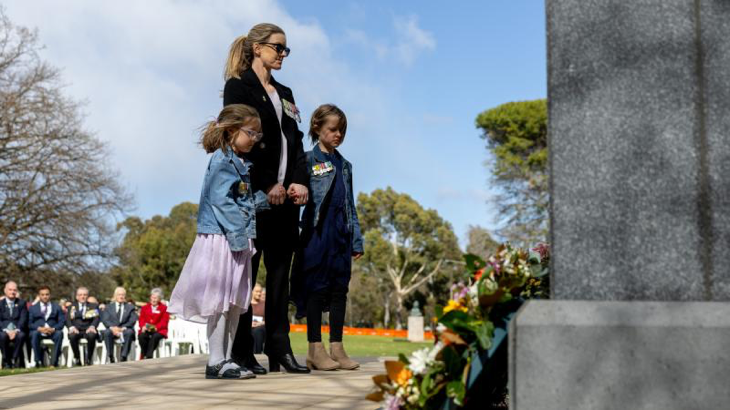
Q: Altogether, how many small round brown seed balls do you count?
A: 0